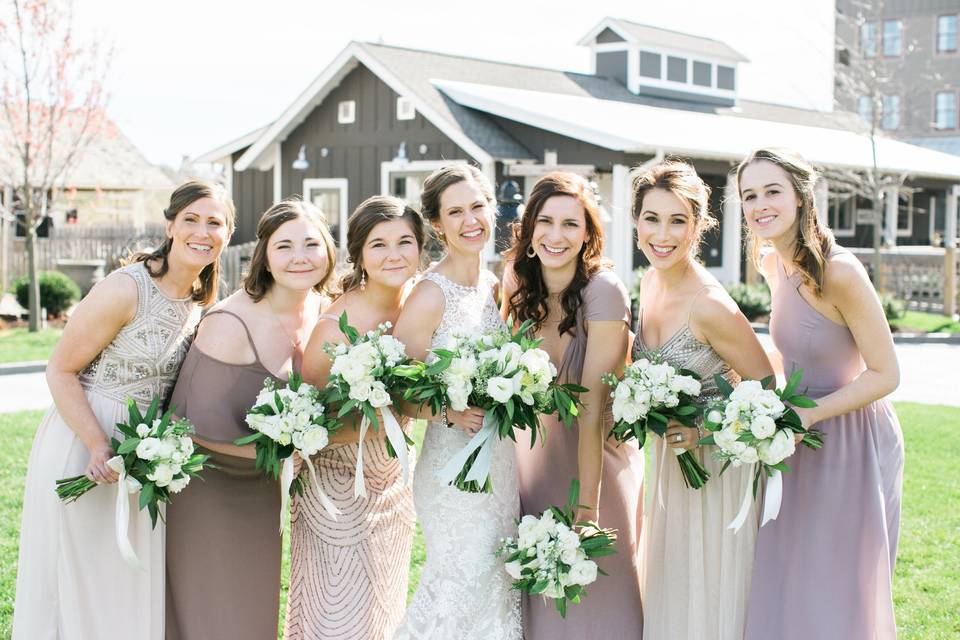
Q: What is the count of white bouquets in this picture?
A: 7